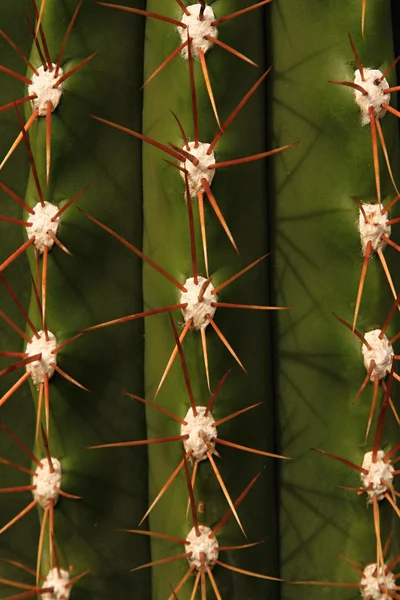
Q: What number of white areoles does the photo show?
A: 15